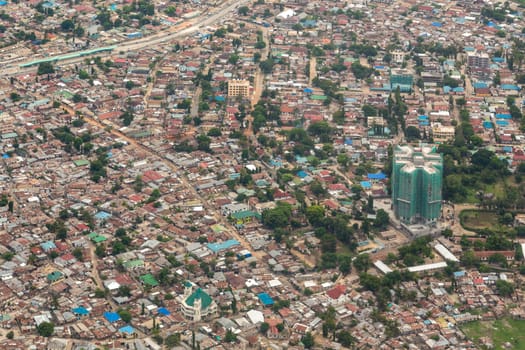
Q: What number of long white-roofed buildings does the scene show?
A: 3